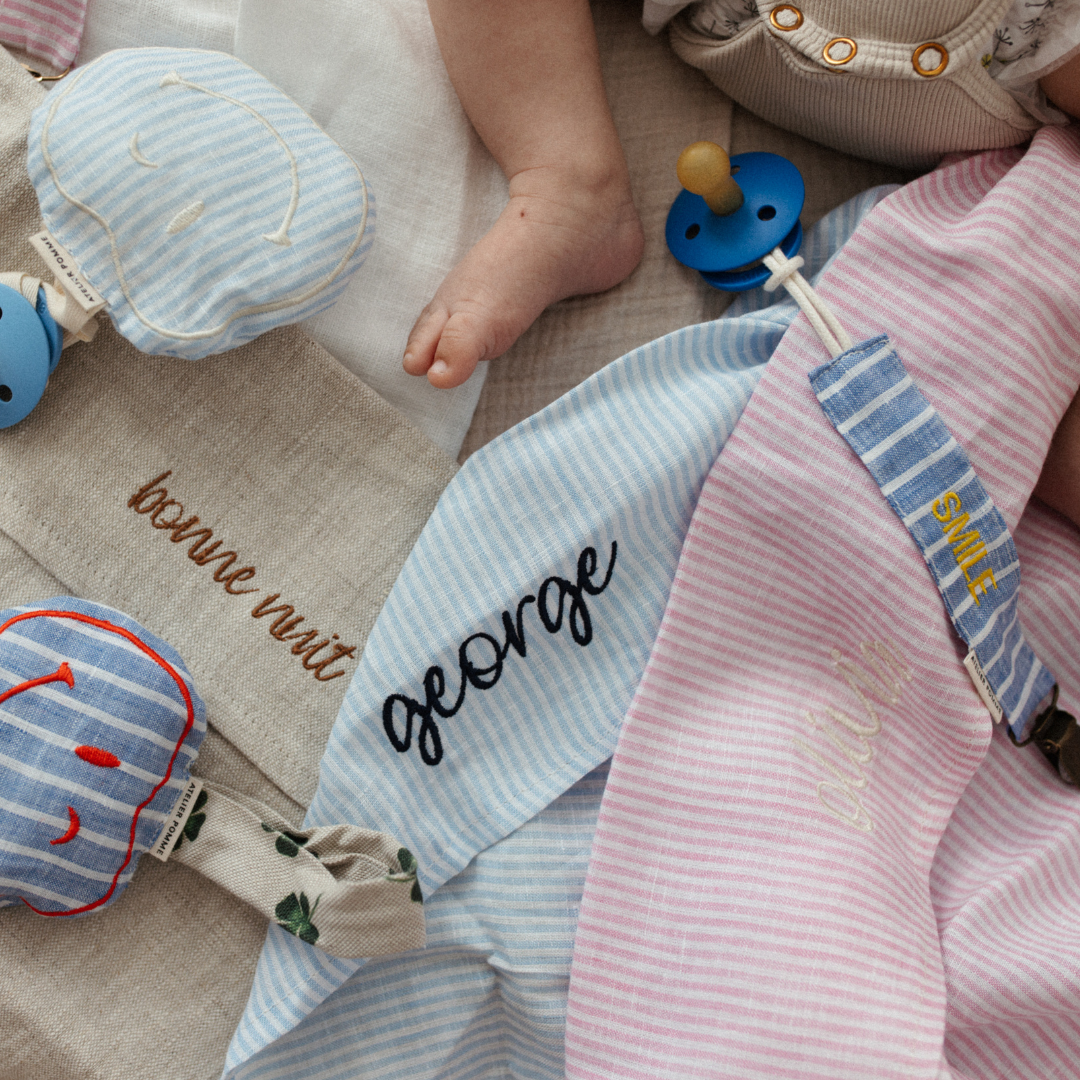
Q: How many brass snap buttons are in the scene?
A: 3